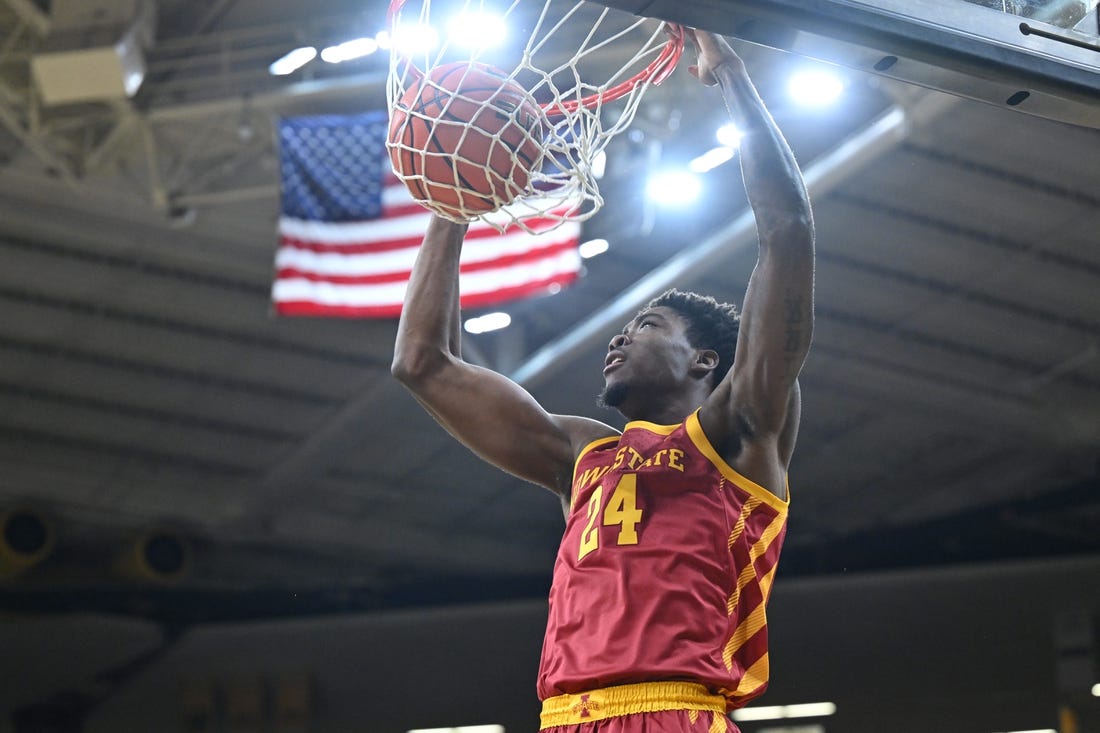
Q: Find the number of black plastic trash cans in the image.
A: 0